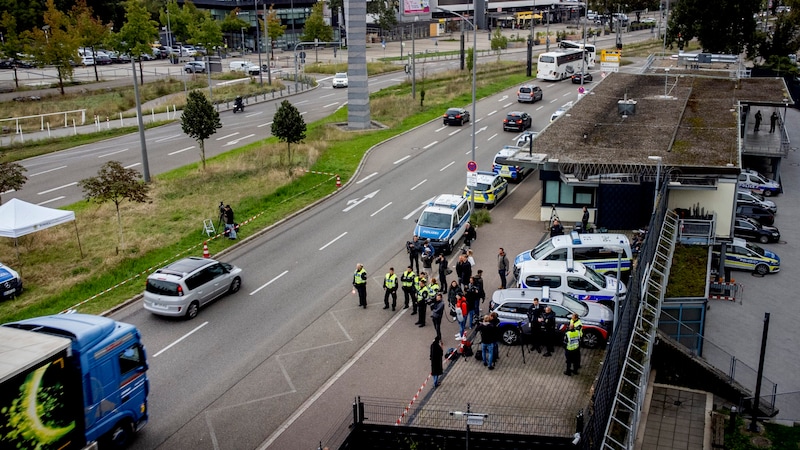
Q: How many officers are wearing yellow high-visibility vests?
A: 8